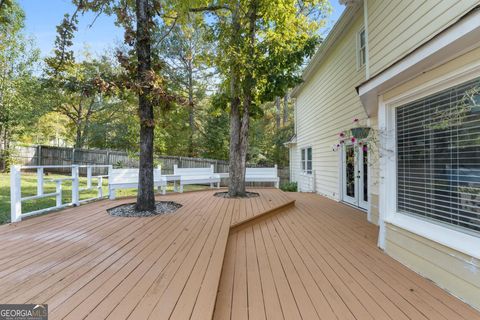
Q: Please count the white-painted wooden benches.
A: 3